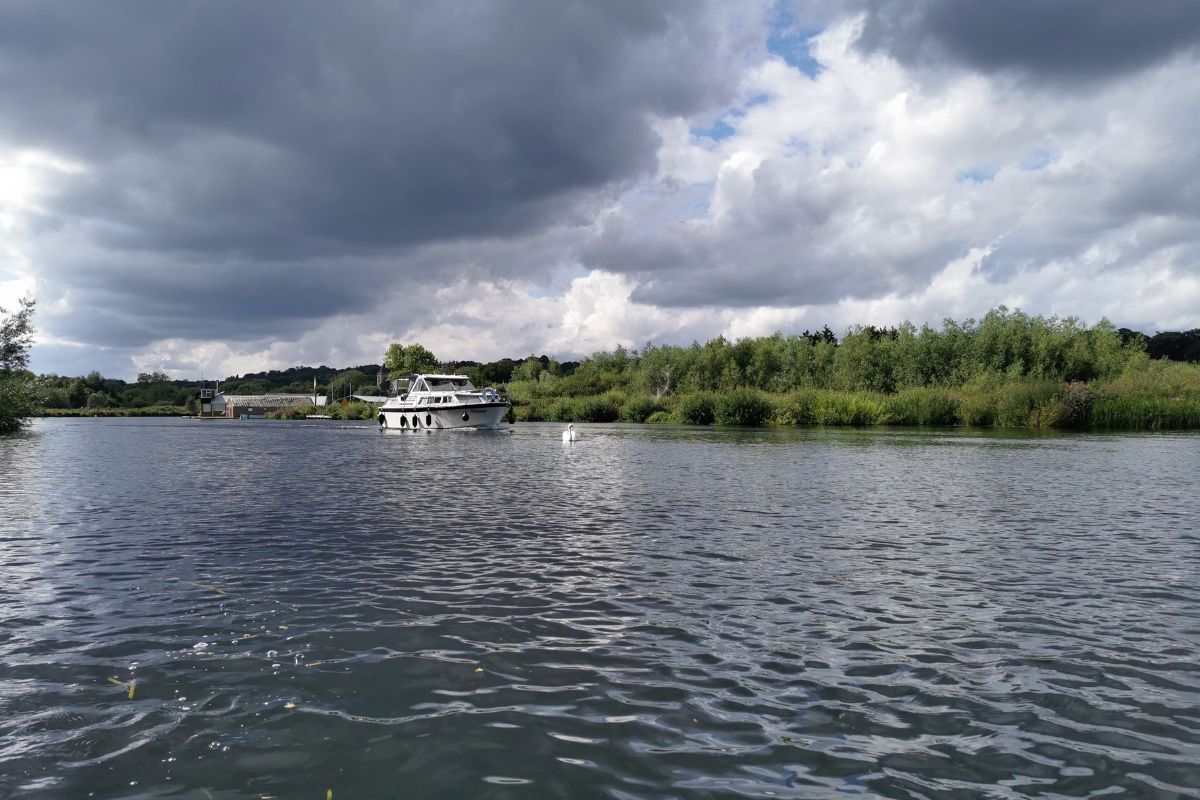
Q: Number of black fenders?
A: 6